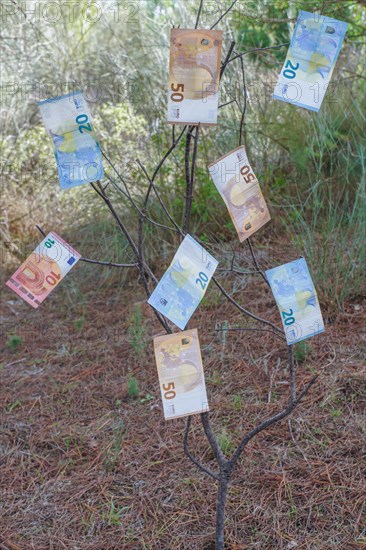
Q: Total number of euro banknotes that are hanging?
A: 8